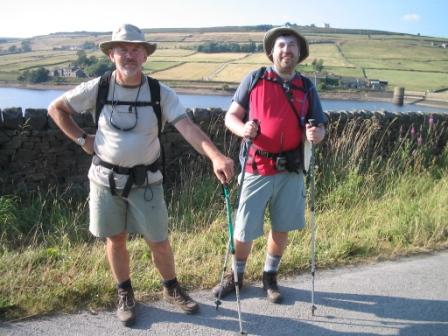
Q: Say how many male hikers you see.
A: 2